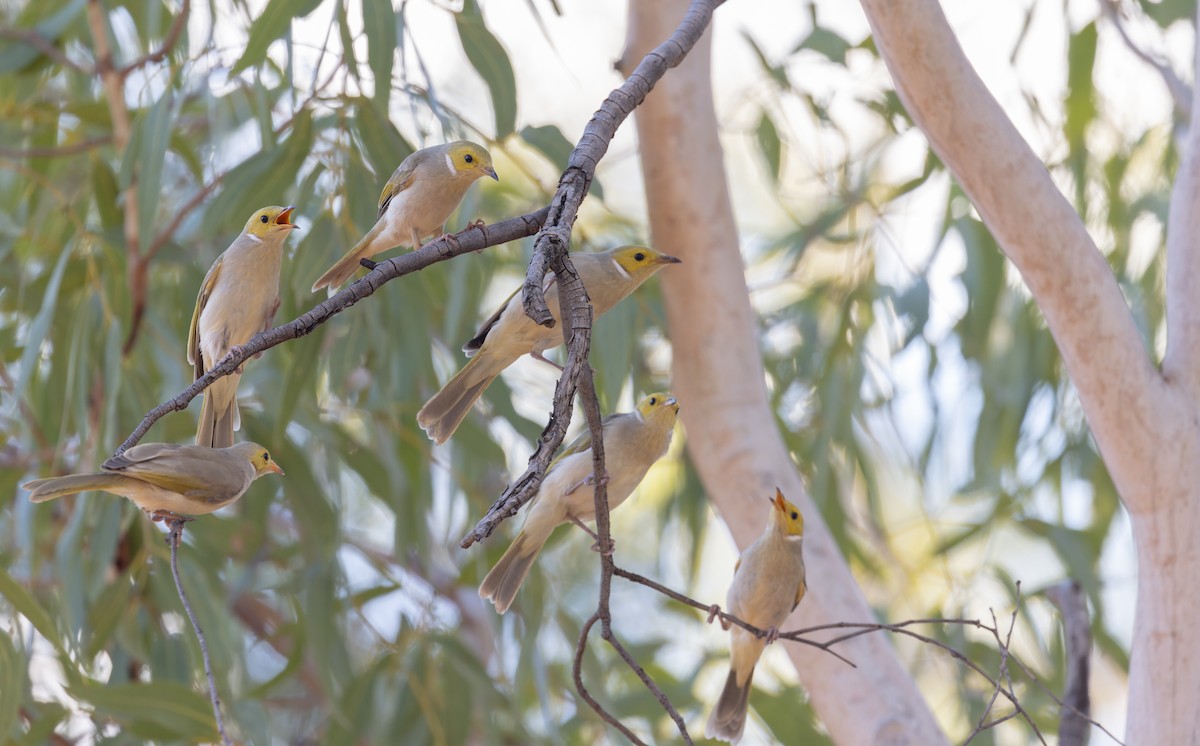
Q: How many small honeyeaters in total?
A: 6